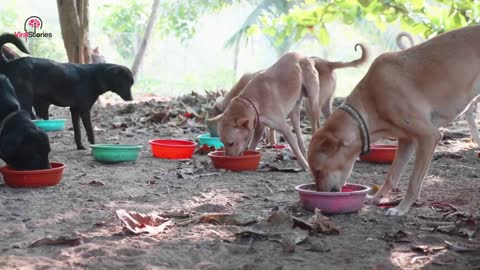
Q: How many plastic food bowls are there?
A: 8